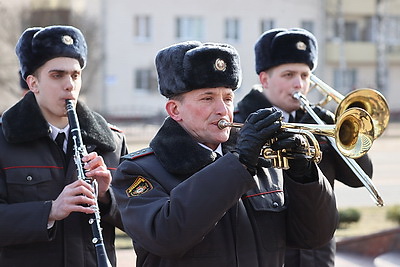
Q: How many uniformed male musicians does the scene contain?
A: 3